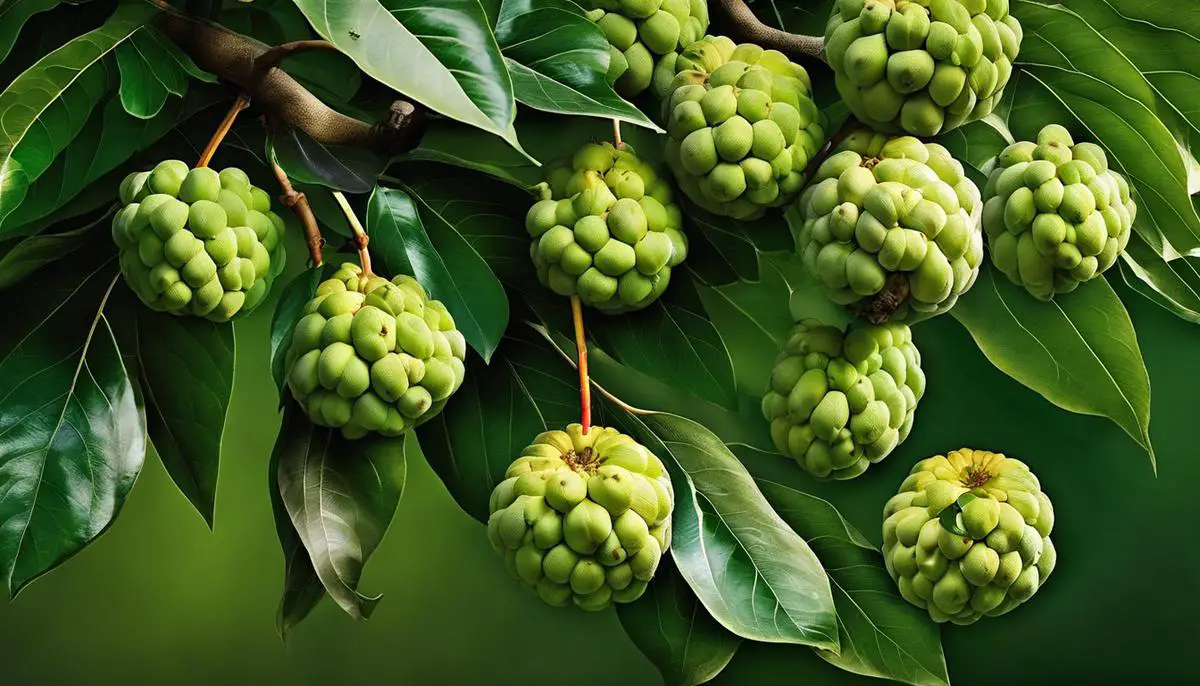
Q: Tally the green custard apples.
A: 11